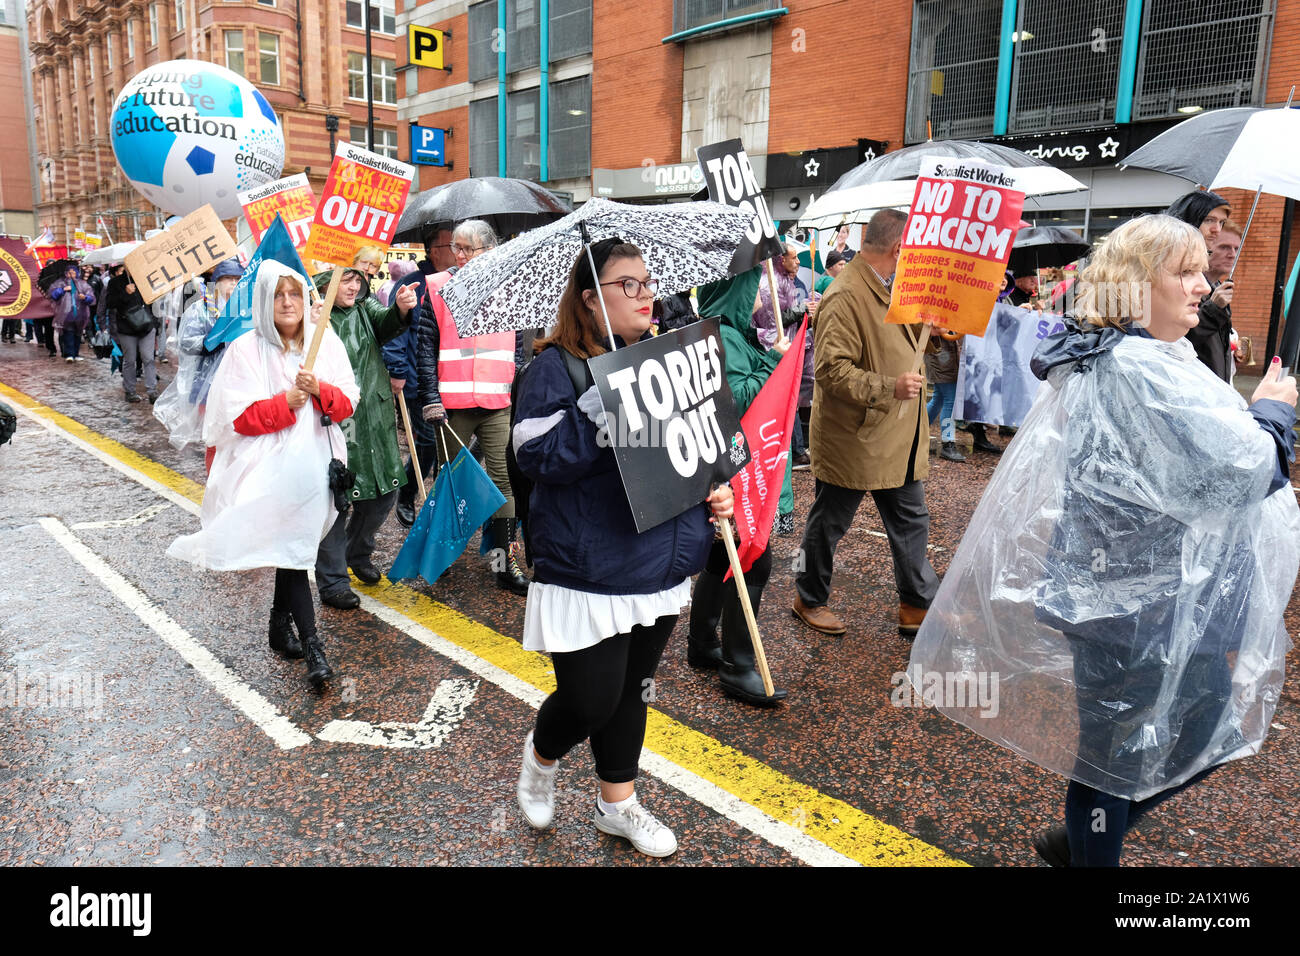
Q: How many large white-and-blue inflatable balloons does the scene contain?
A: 1